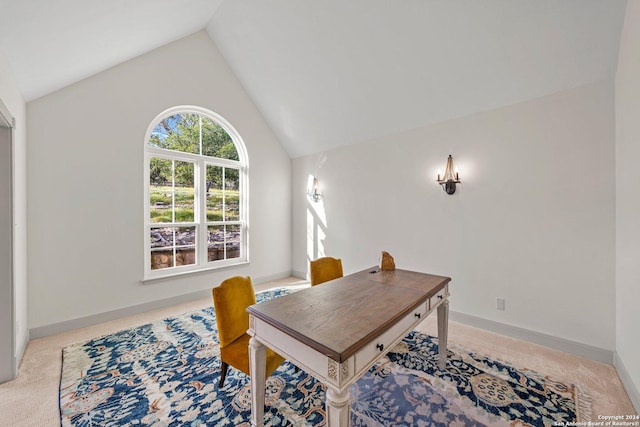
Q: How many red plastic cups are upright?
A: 0